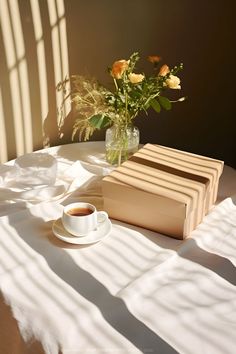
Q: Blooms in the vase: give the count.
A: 5